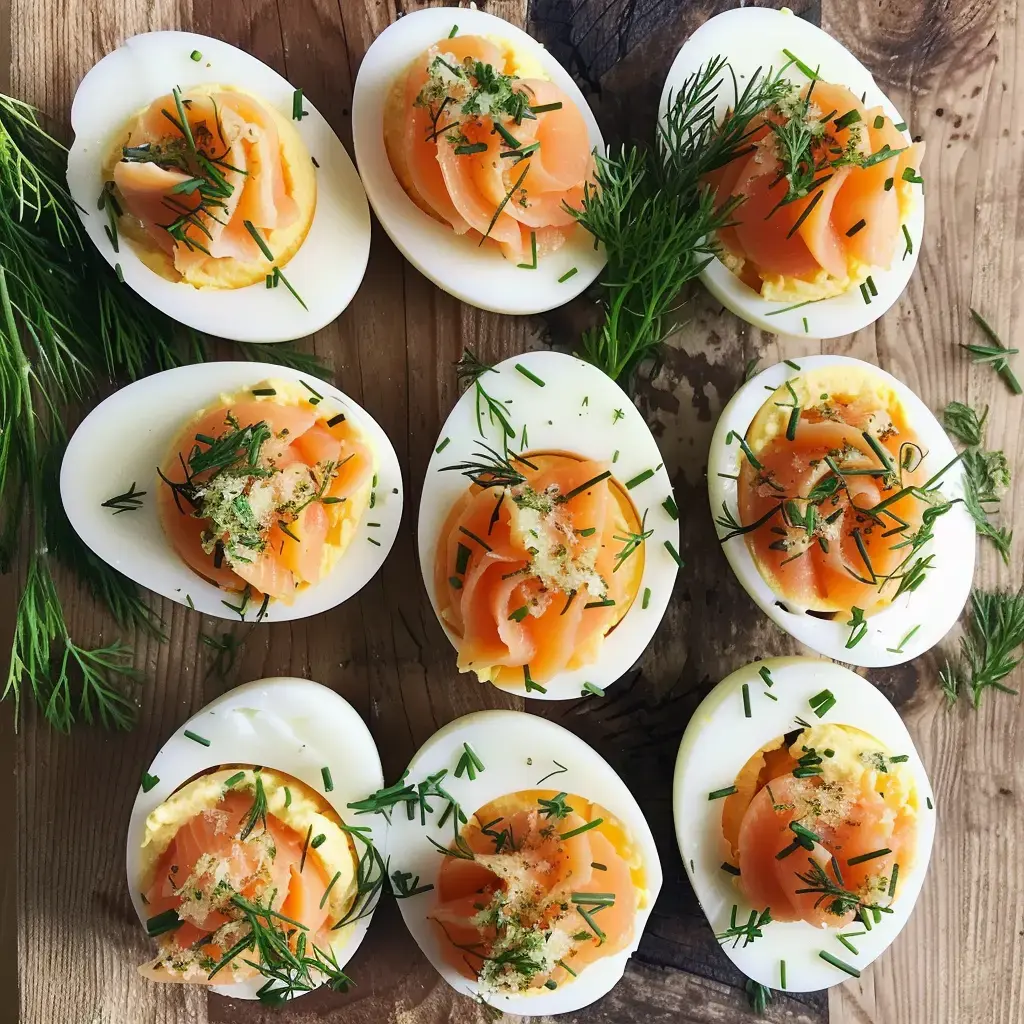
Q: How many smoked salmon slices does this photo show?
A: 9